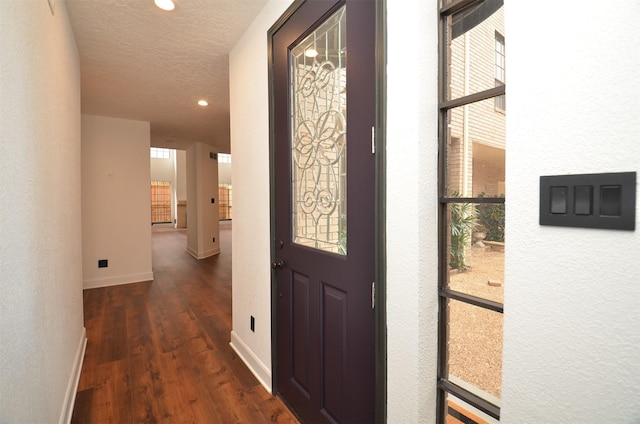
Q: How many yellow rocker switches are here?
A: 0